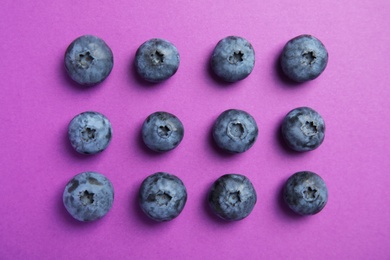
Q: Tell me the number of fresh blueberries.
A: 12